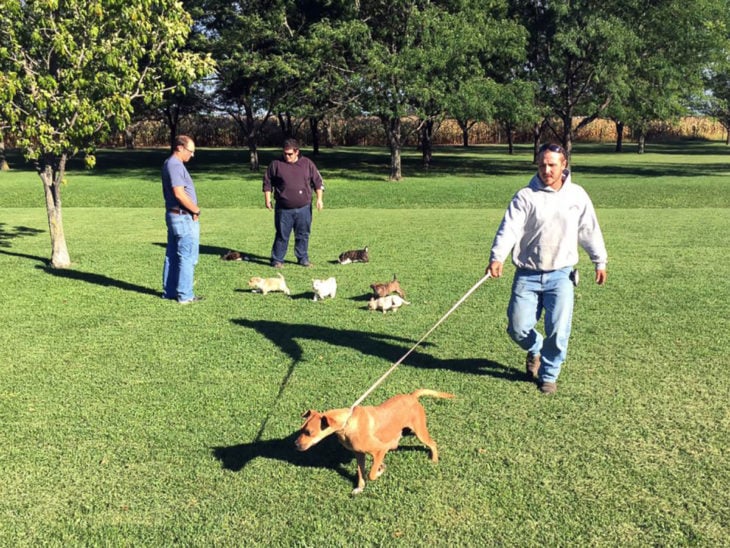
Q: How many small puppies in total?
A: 6